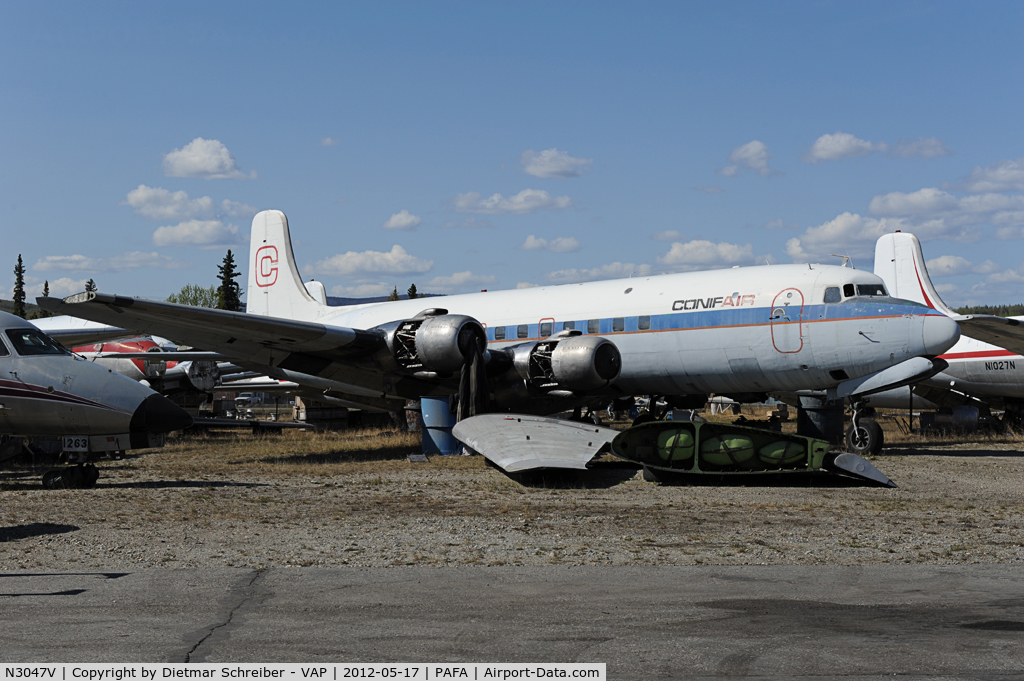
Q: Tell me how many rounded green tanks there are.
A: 3